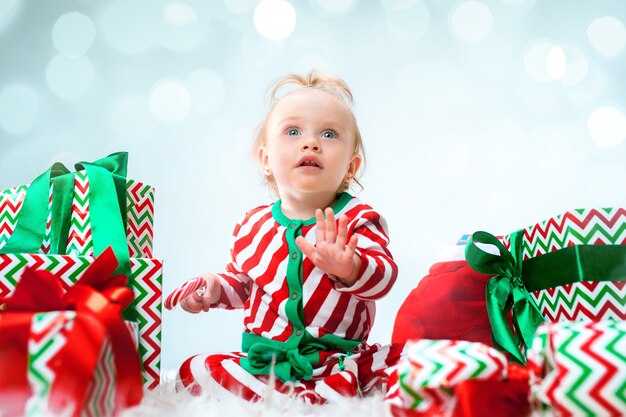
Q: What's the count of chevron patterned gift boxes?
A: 6